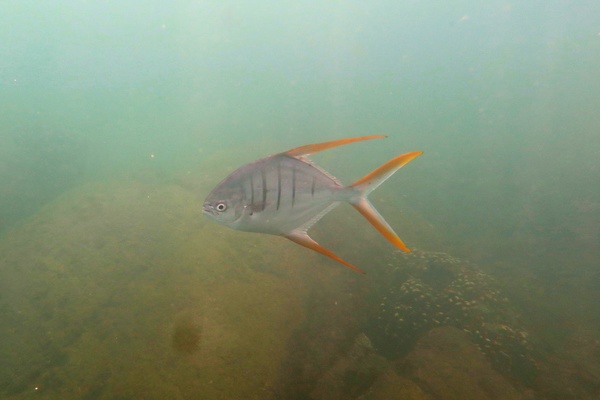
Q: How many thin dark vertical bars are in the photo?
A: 5